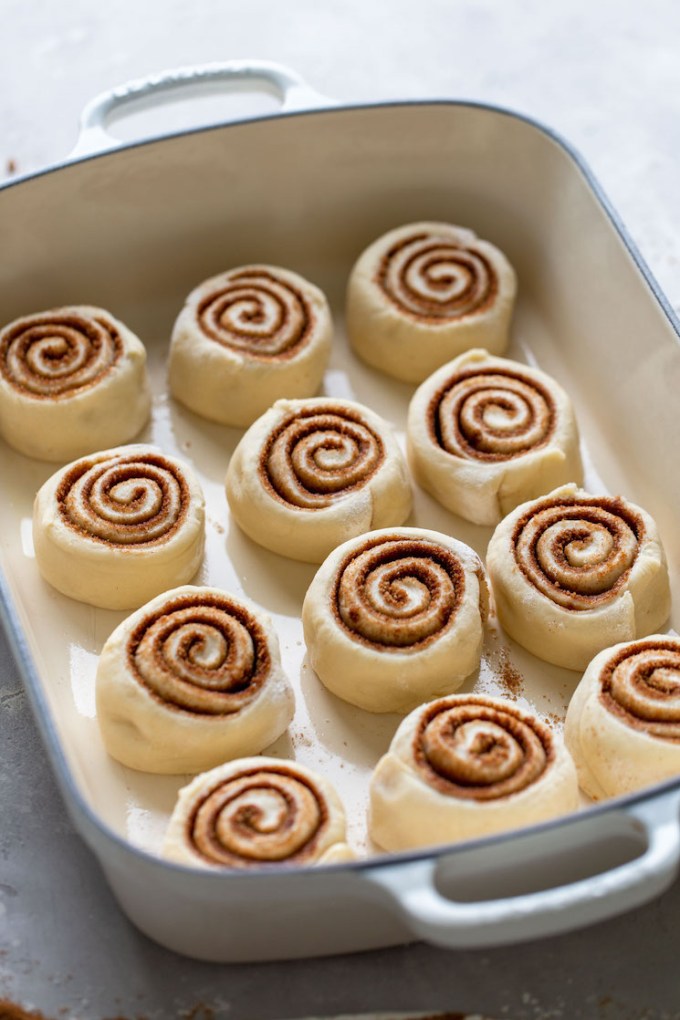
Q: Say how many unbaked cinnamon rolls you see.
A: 12